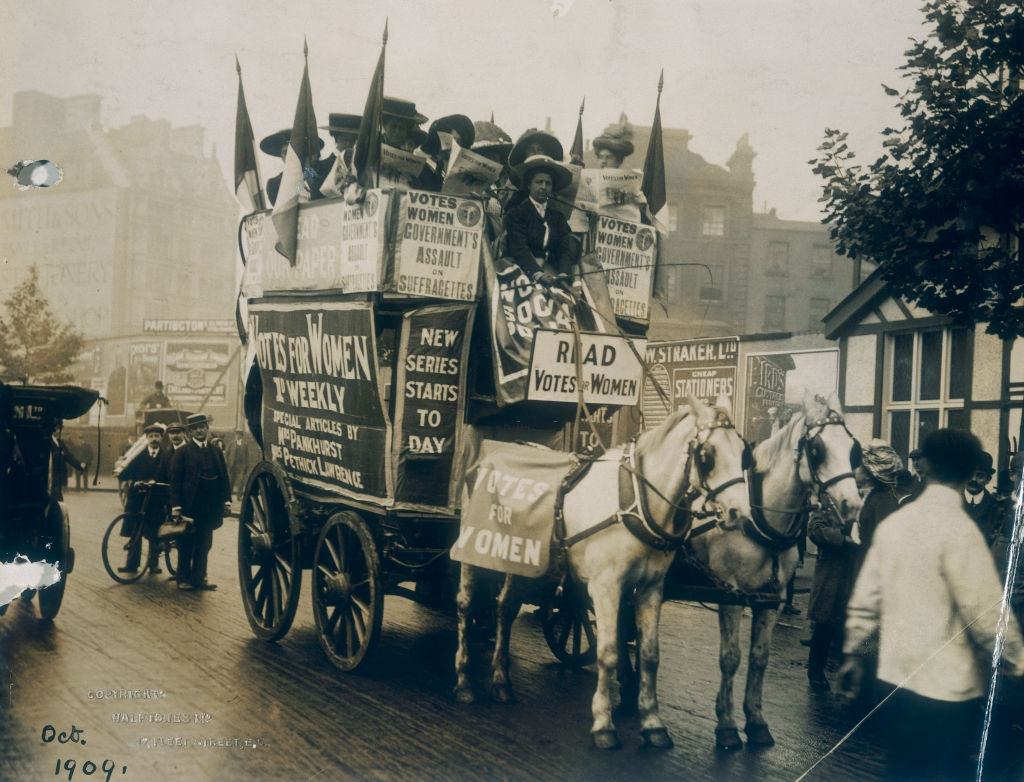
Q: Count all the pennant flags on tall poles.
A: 5